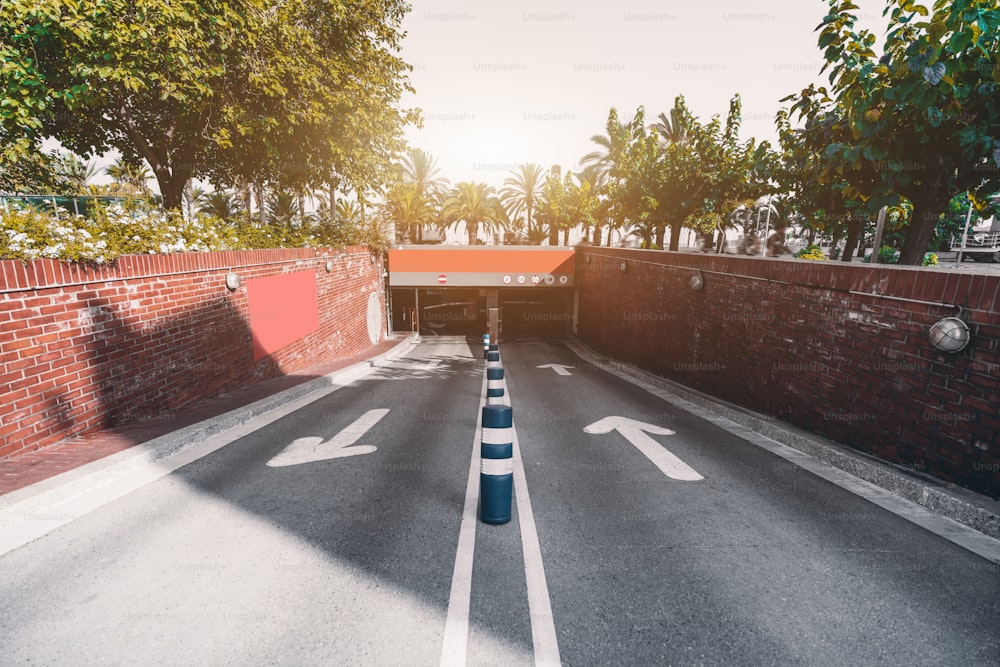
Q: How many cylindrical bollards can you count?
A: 5